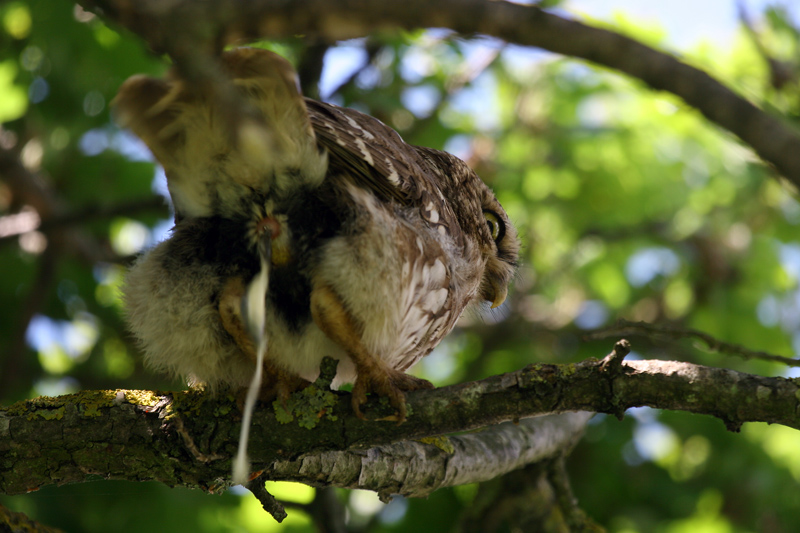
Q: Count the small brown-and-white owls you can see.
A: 1